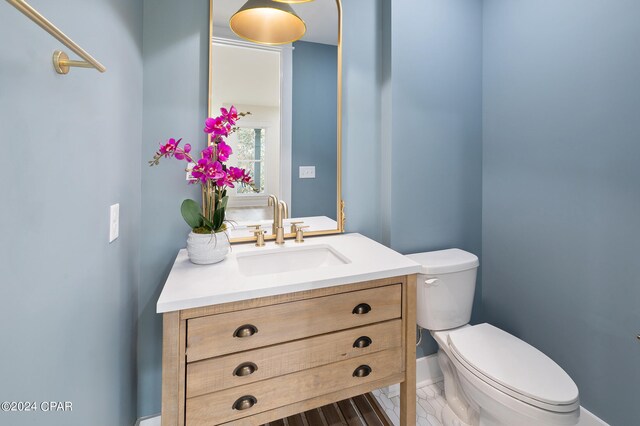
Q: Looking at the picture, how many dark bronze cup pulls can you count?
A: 6